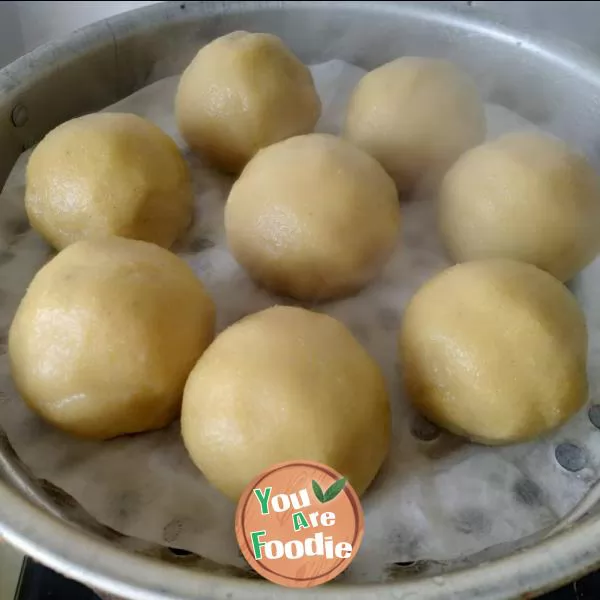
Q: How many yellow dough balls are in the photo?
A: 8